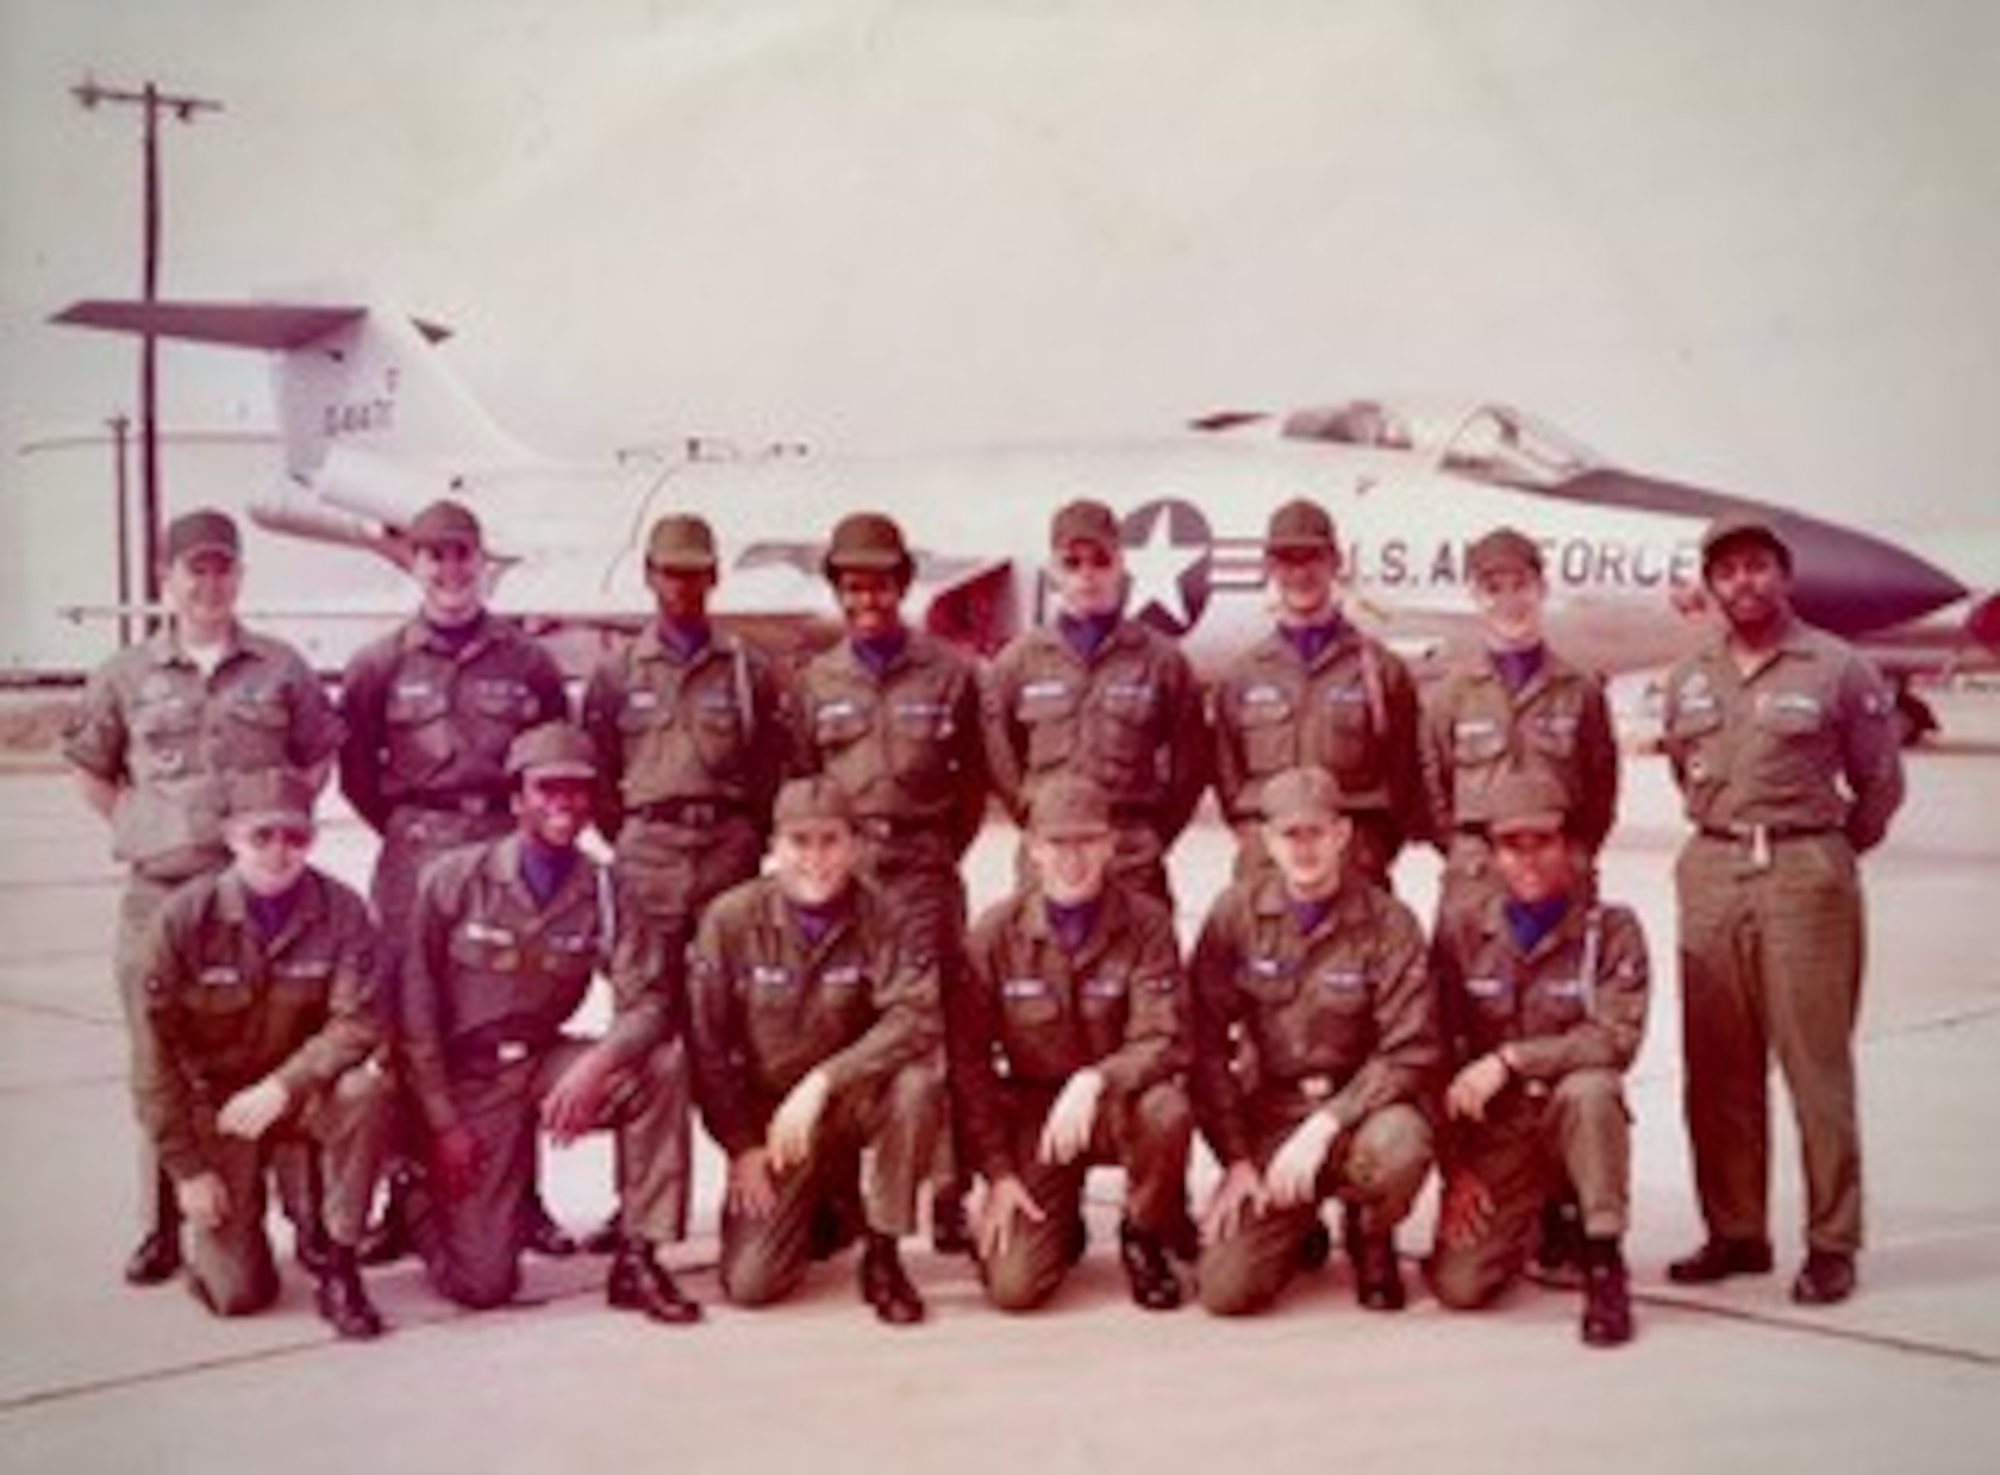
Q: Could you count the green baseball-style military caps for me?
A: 14